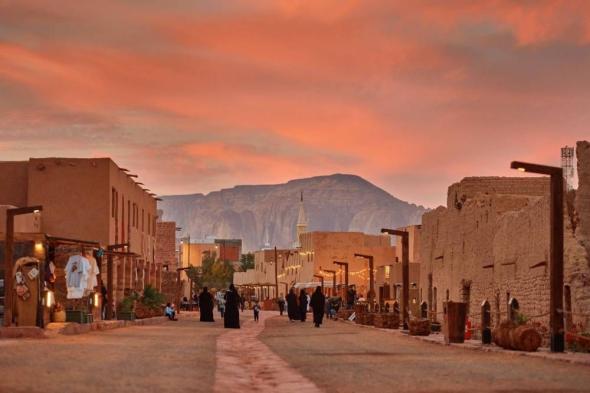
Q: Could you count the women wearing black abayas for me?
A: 5